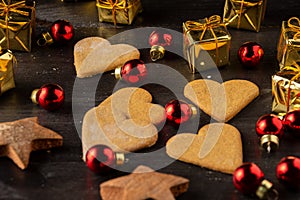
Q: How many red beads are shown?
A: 11